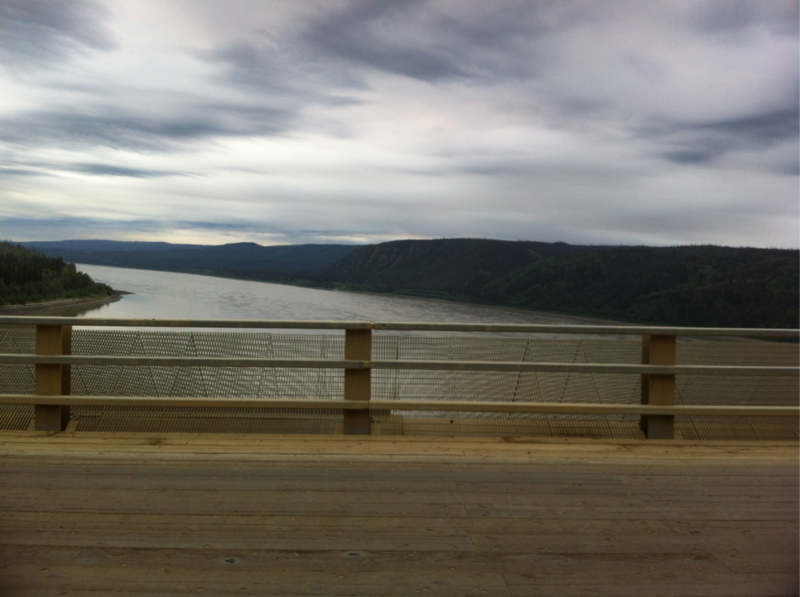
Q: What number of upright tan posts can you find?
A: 3